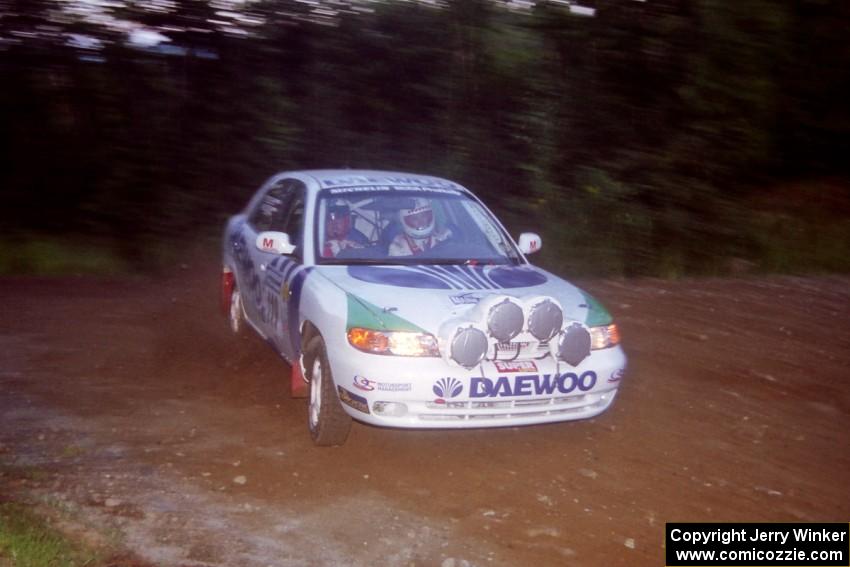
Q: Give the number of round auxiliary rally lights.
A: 4